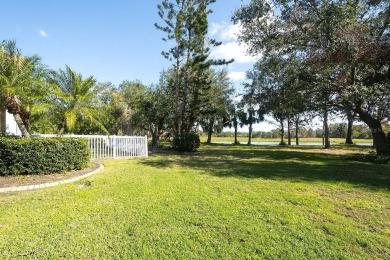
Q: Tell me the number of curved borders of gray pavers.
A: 1